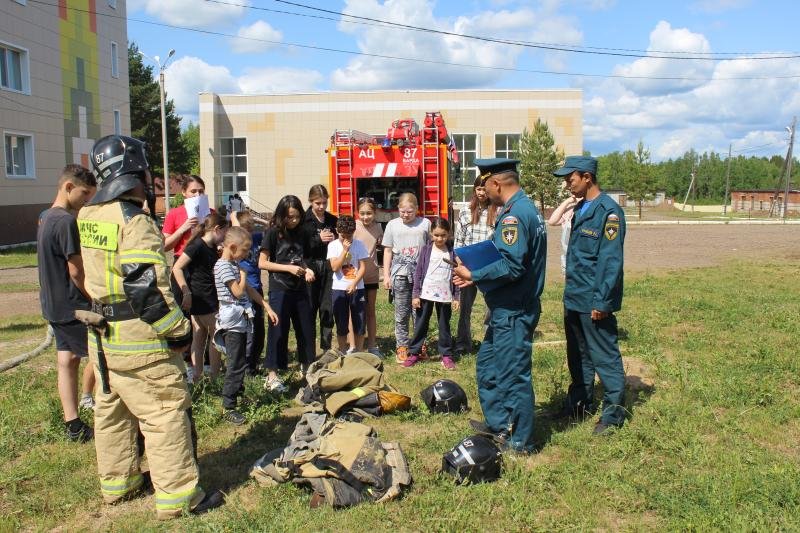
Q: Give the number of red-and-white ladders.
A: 2